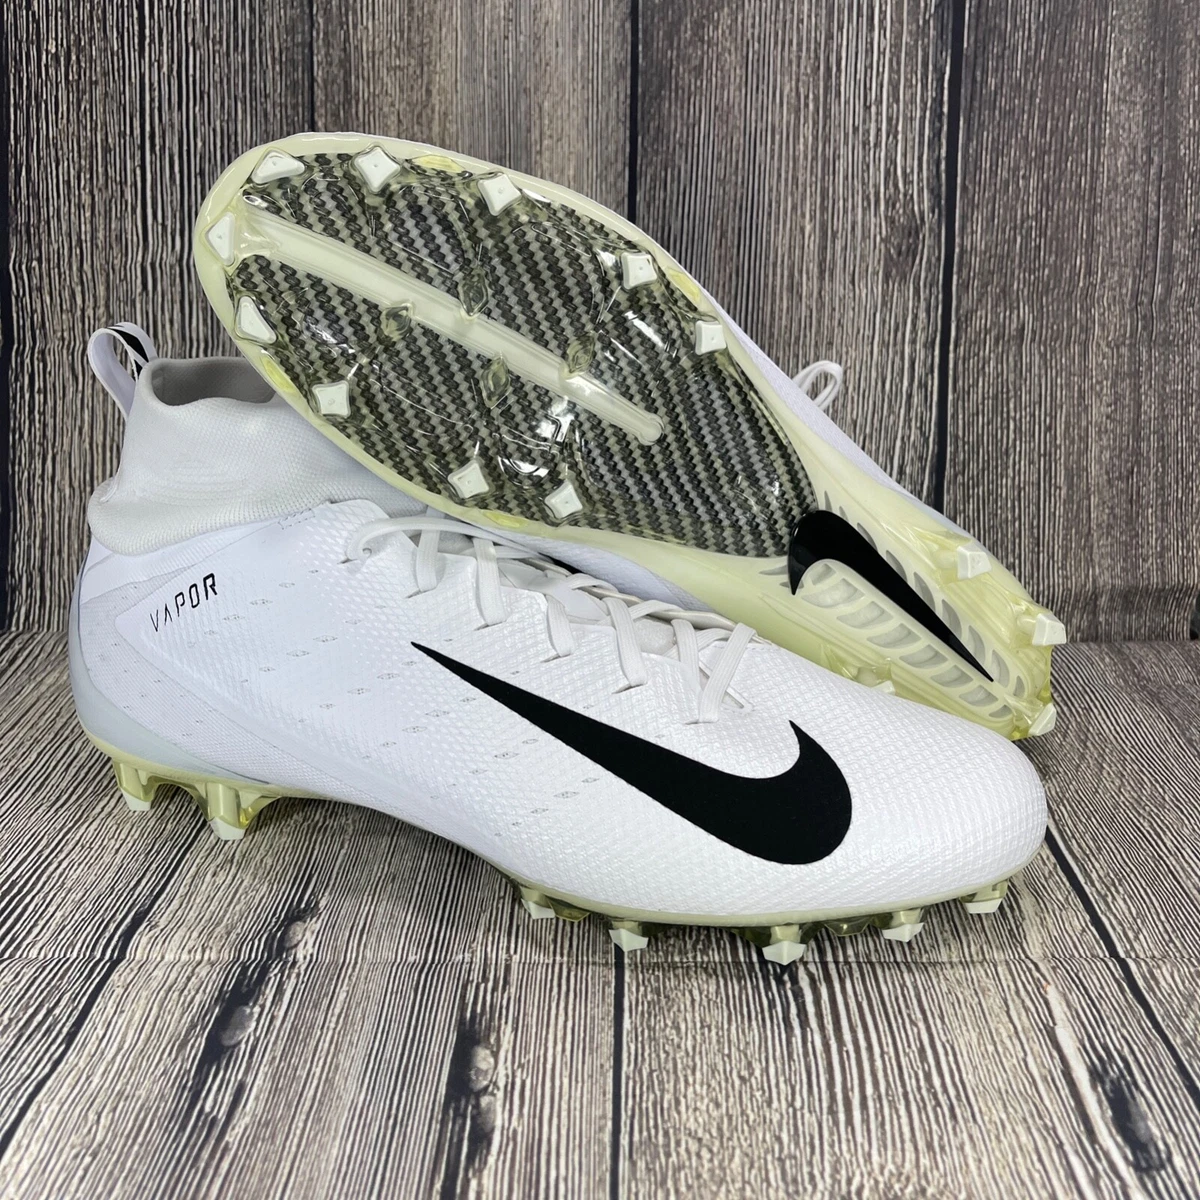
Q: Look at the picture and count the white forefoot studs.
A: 15